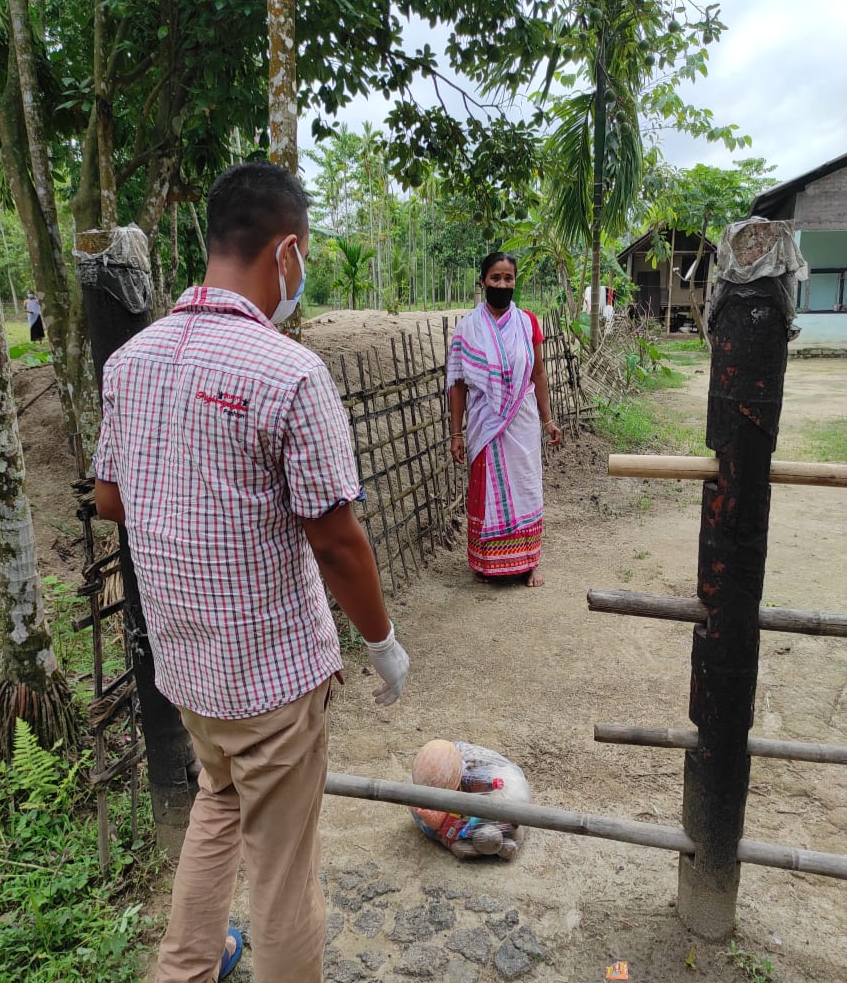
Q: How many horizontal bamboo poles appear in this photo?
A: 4